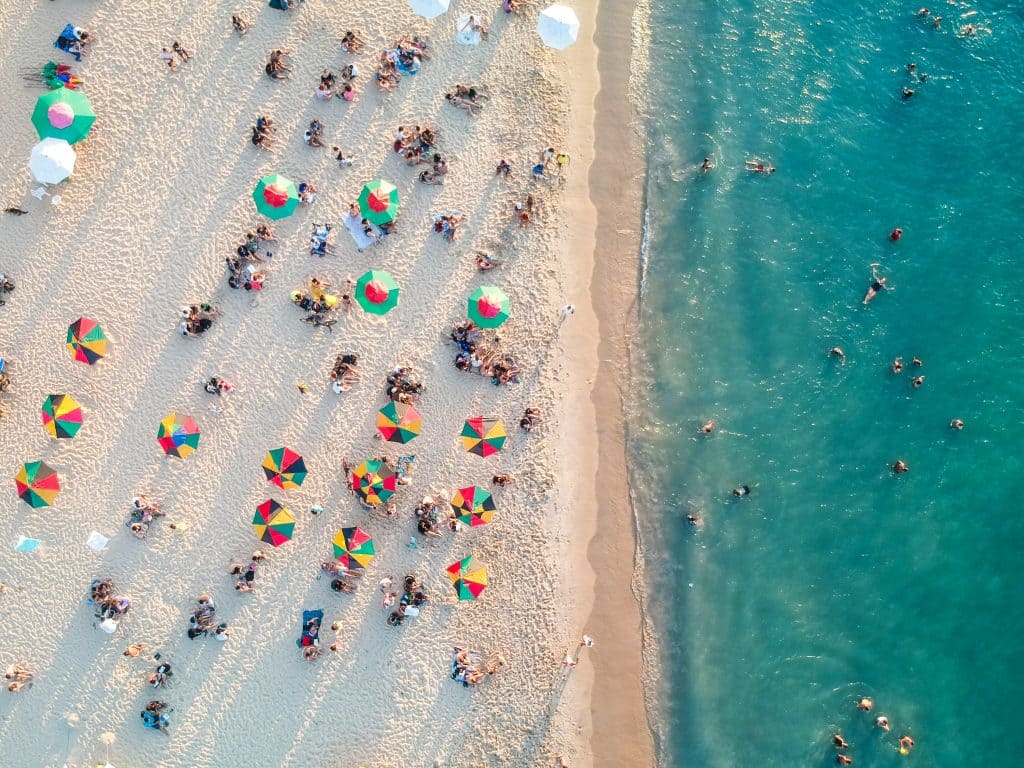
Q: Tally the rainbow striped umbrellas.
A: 12